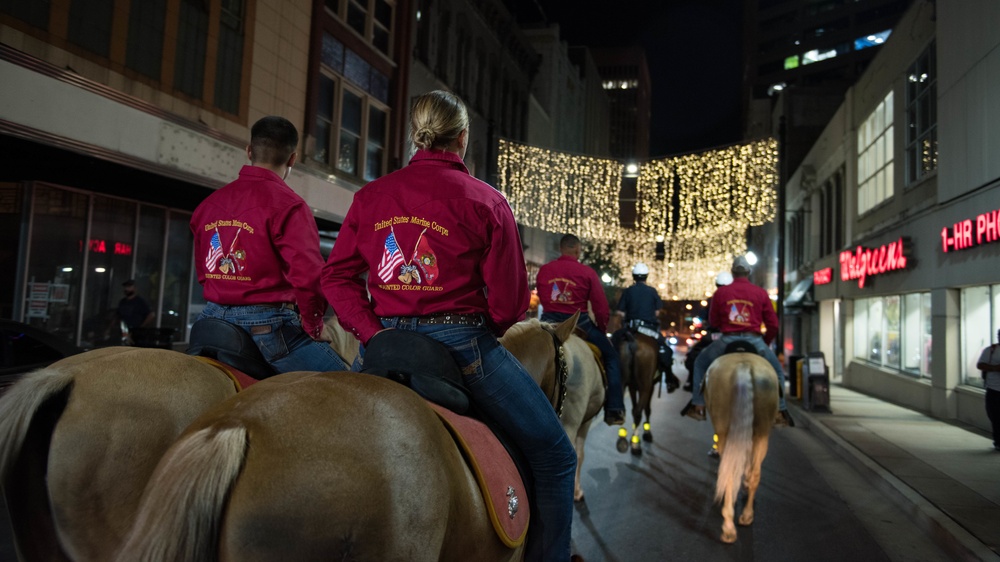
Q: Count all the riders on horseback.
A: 6